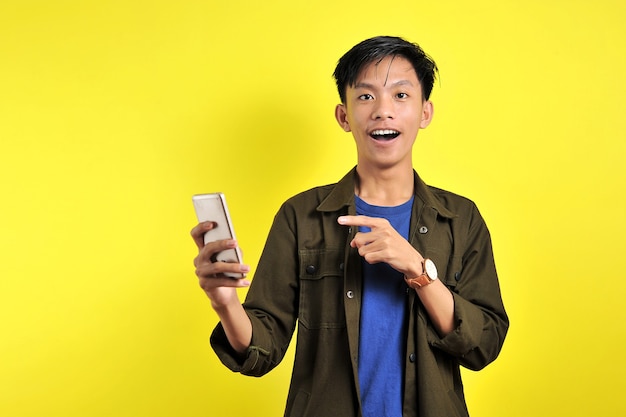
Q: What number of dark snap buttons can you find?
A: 4